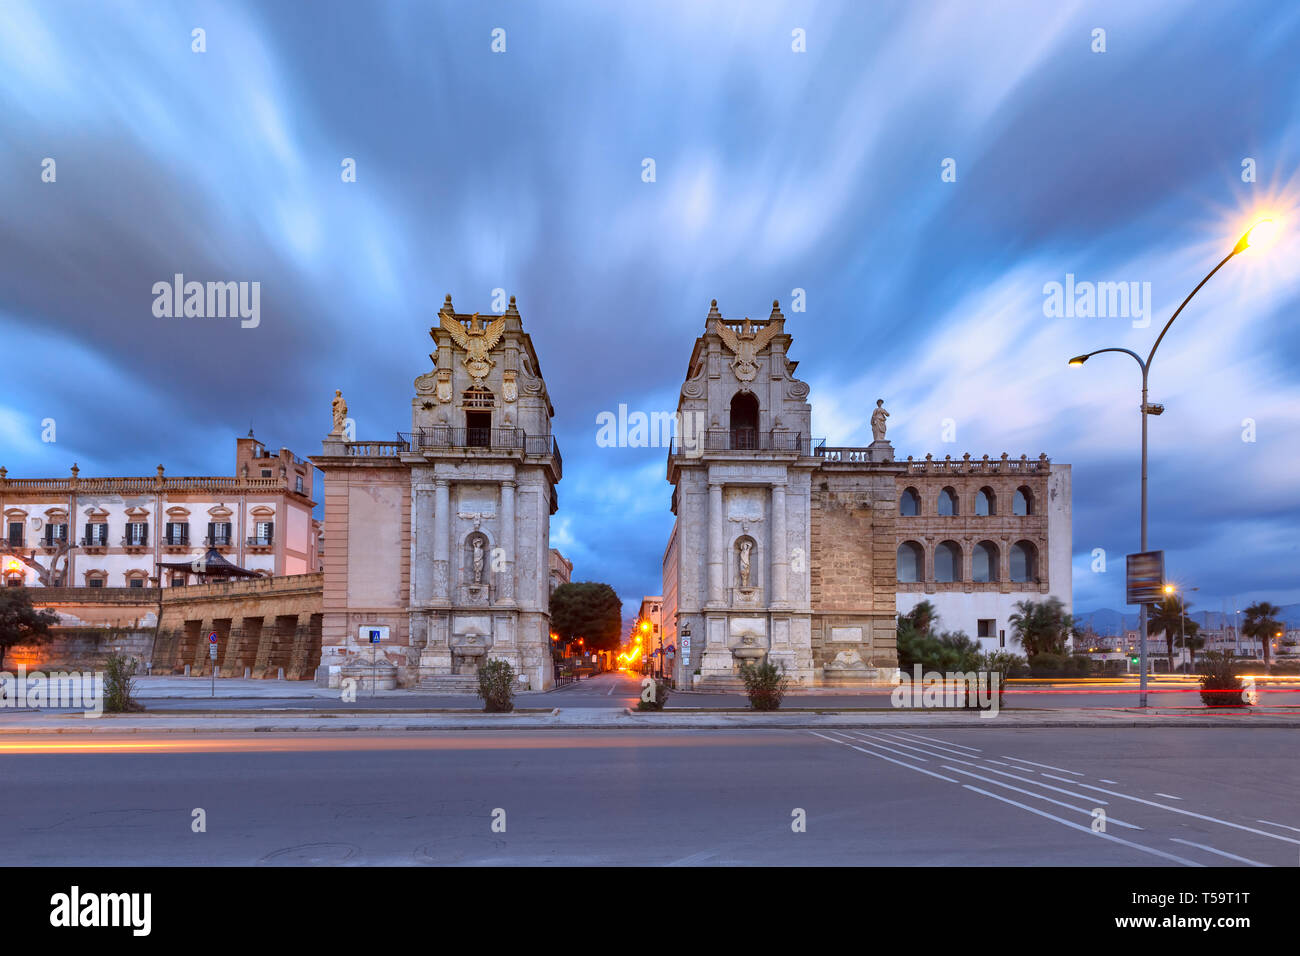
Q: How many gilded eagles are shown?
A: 2